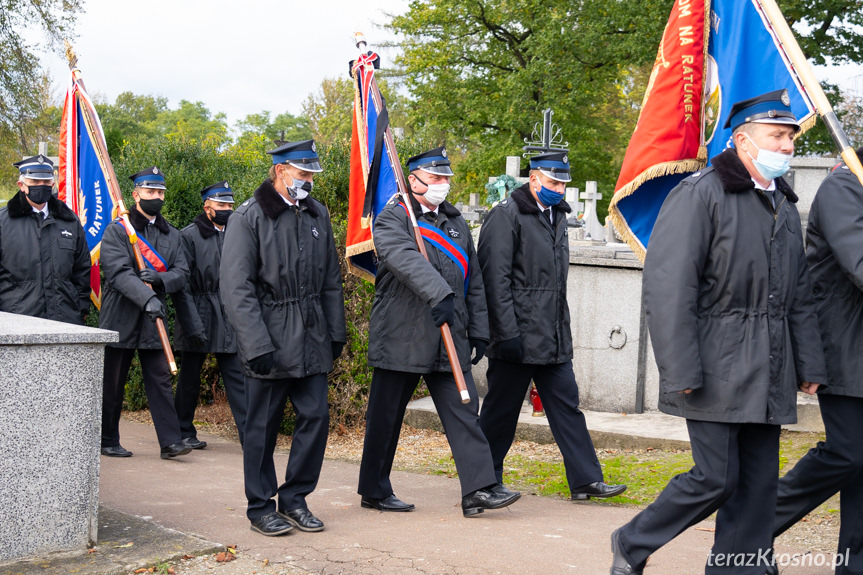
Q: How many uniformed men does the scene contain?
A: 8